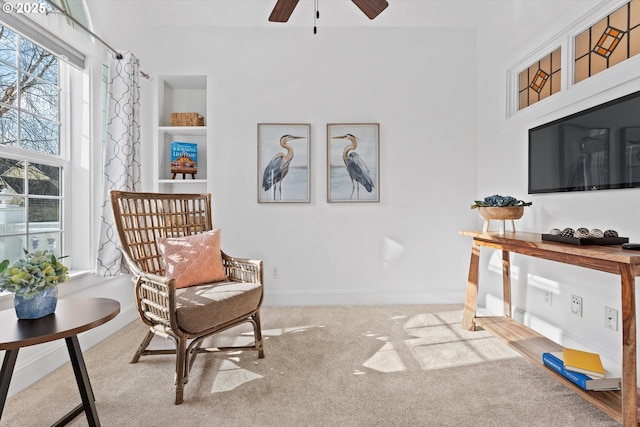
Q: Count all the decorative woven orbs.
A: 5